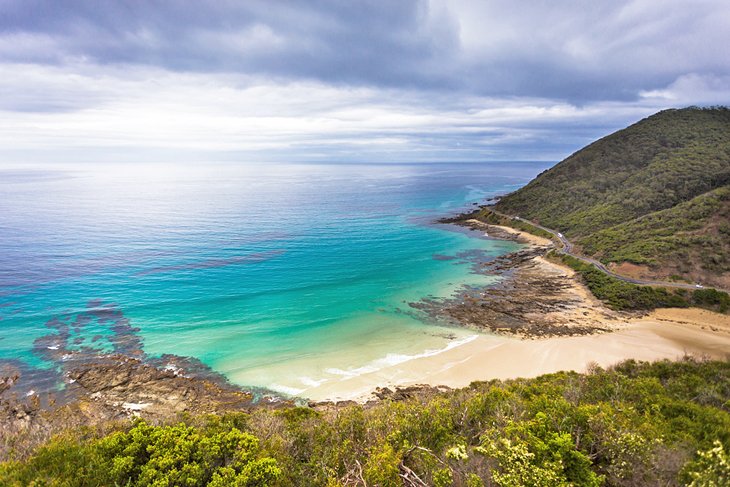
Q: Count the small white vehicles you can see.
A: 3